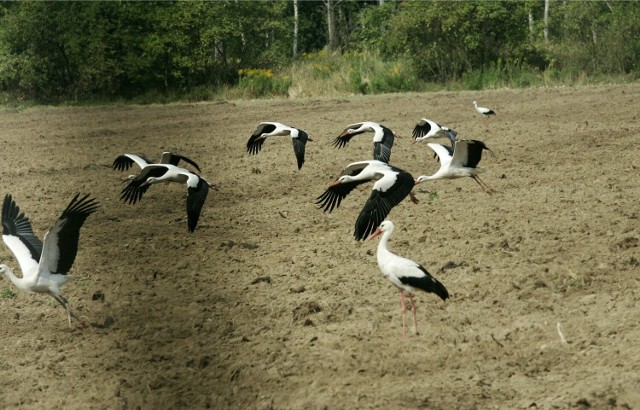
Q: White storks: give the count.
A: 10